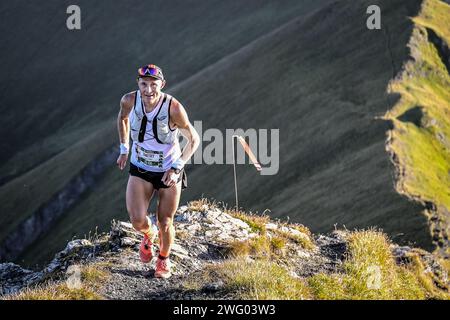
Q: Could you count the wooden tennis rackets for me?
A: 0